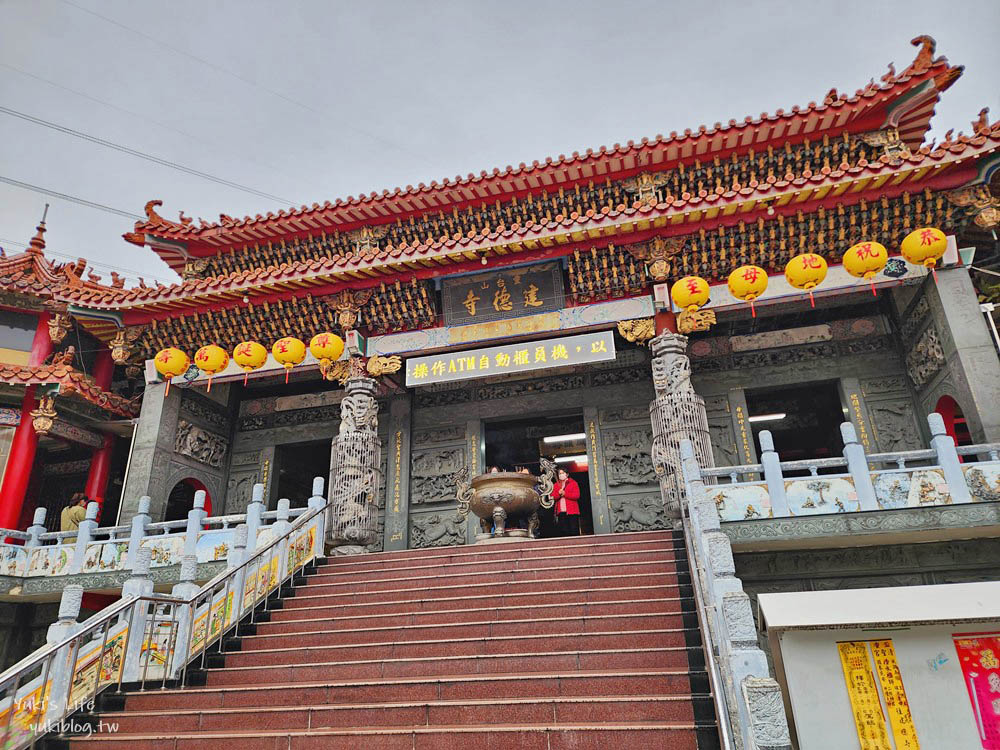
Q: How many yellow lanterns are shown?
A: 10